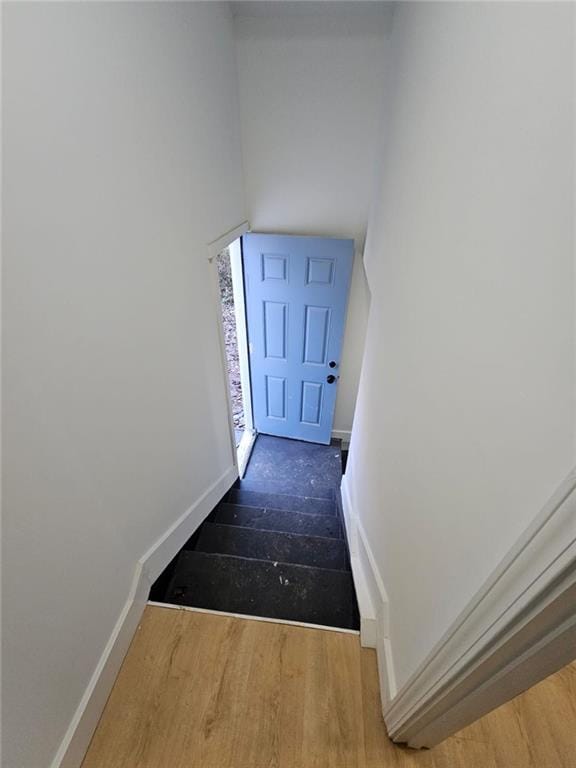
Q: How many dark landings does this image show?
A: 1